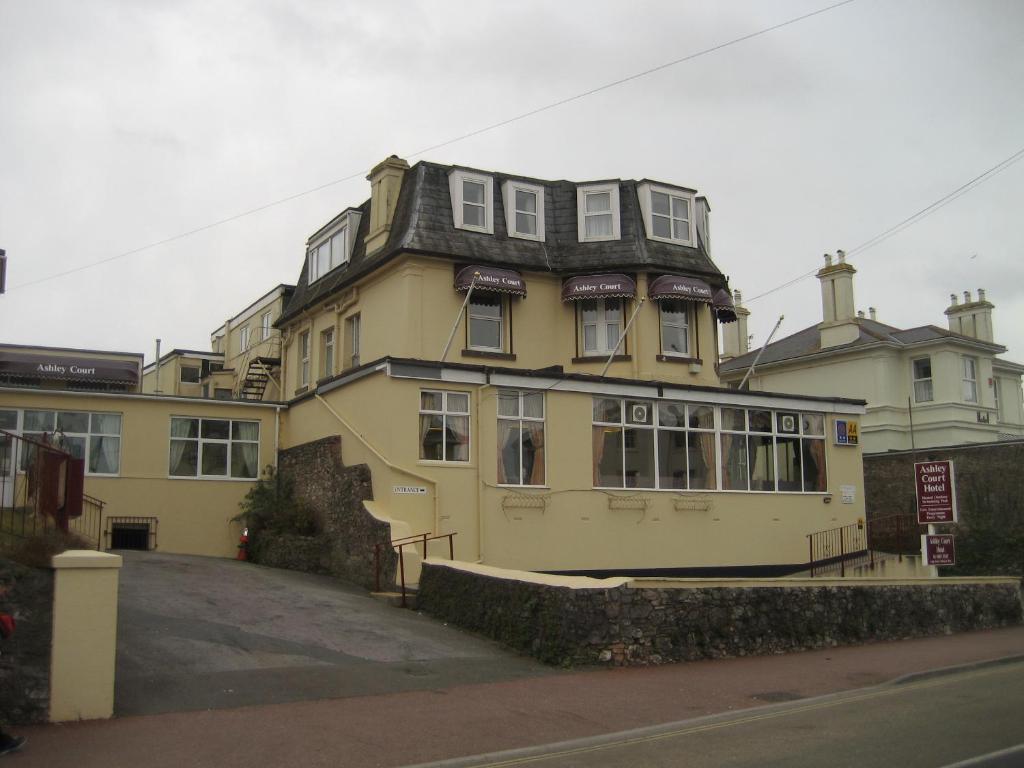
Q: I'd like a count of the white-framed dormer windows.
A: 6